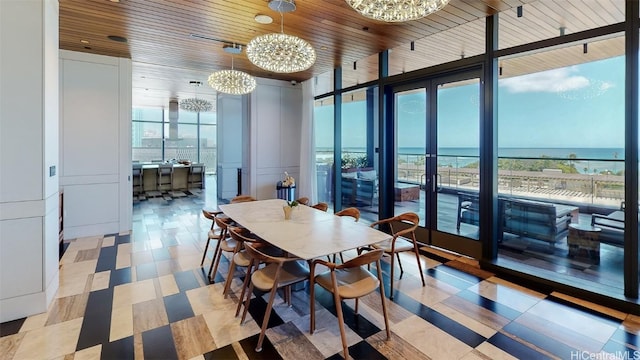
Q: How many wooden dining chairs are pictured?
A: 10